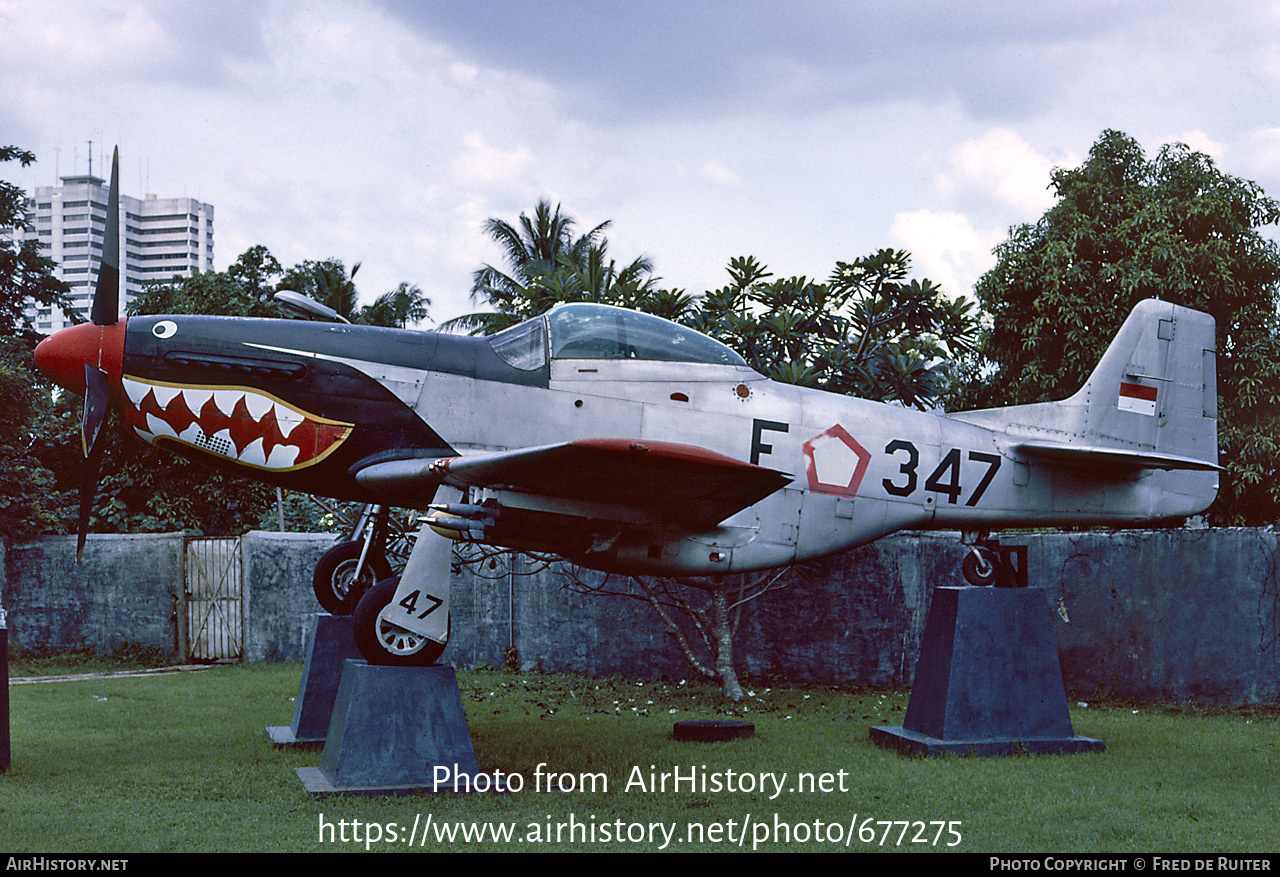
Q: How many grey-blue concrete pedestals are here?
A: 3